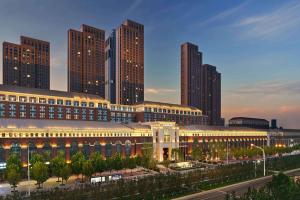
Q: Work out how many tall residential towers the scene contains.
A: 5